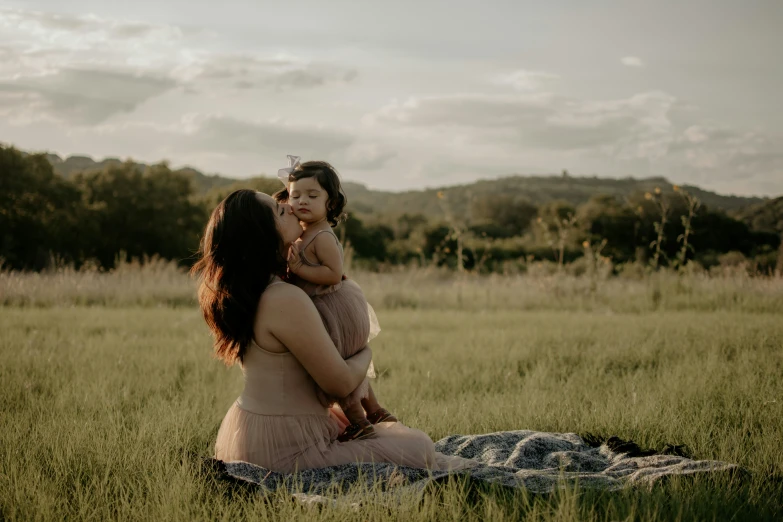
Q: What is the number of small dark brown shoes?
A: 2